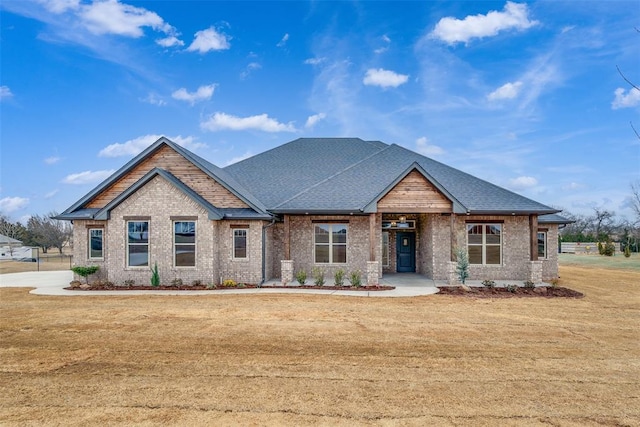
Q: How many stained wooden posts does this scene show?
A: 4